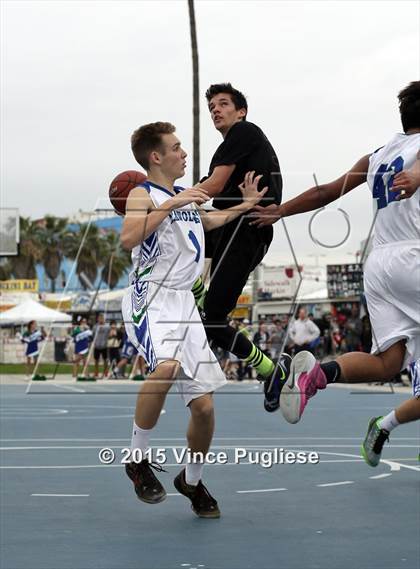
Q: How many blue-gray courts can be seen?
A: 1